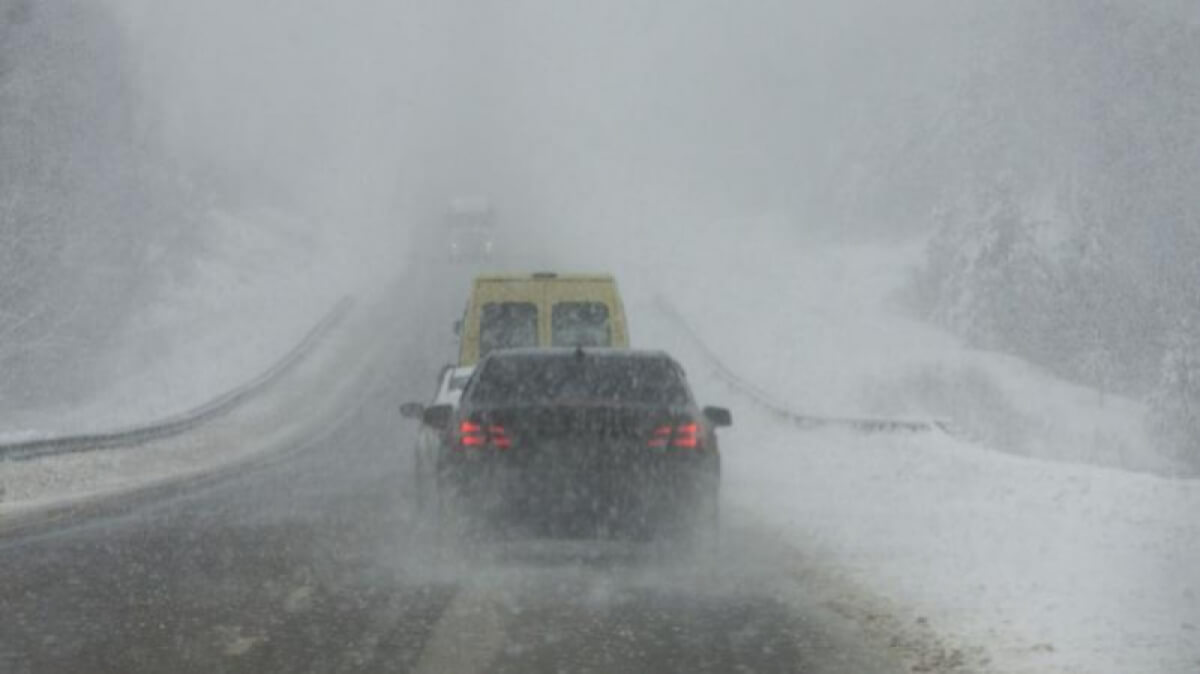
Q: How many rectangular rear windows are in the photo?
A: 2